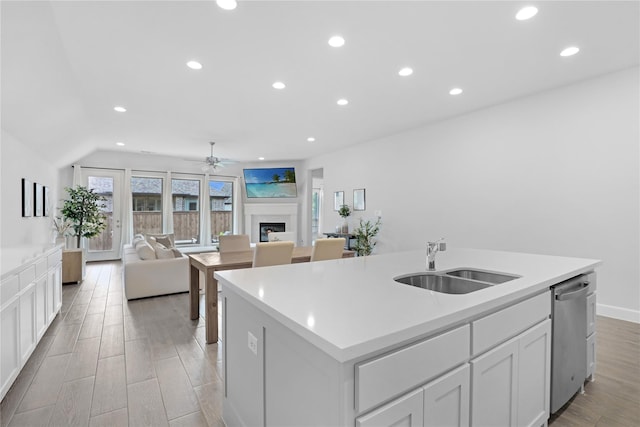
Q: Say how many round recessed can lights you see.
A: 13